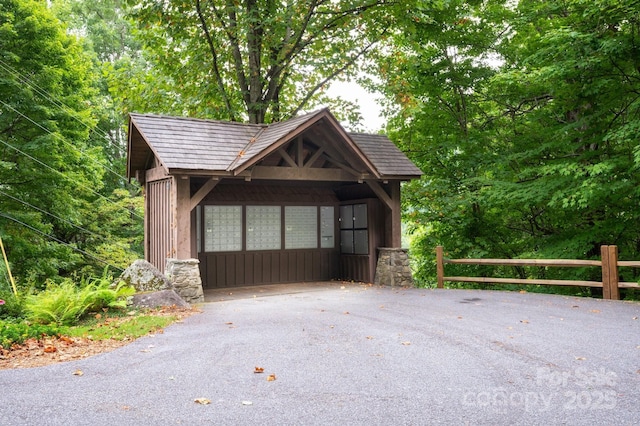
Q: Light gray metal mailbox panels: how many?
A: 4